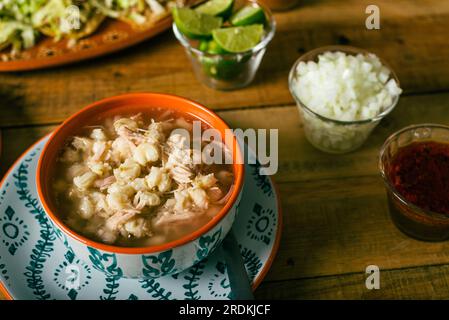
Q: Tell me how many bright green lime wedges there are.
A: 4